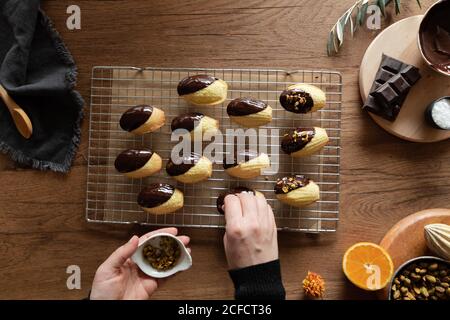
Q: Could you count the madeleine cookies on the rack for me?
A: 12